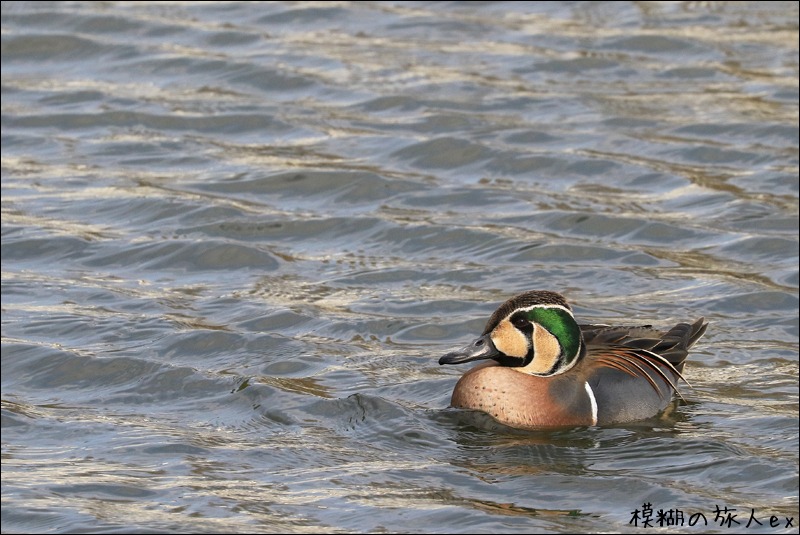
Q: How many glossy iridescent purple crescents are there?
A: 0